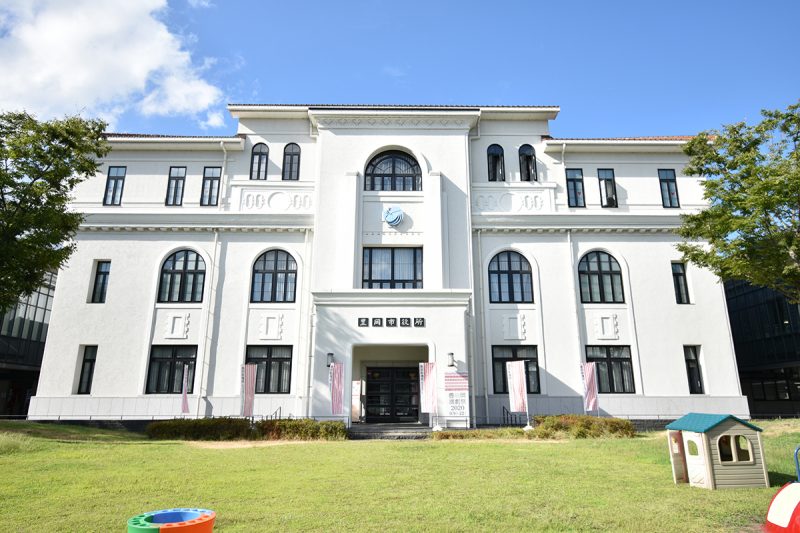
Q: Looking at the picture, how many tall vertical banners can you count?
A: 6